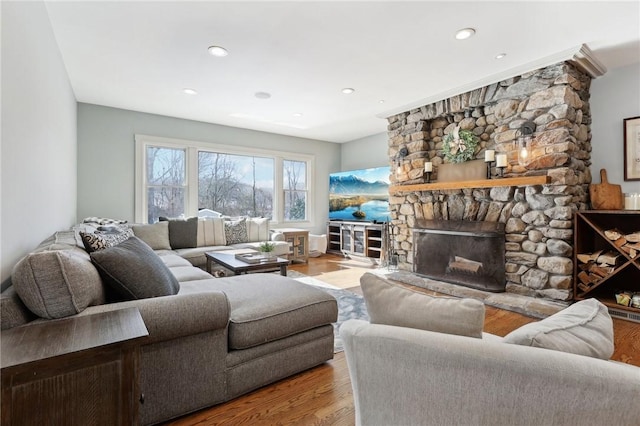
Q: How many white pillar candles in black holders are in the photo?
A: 3